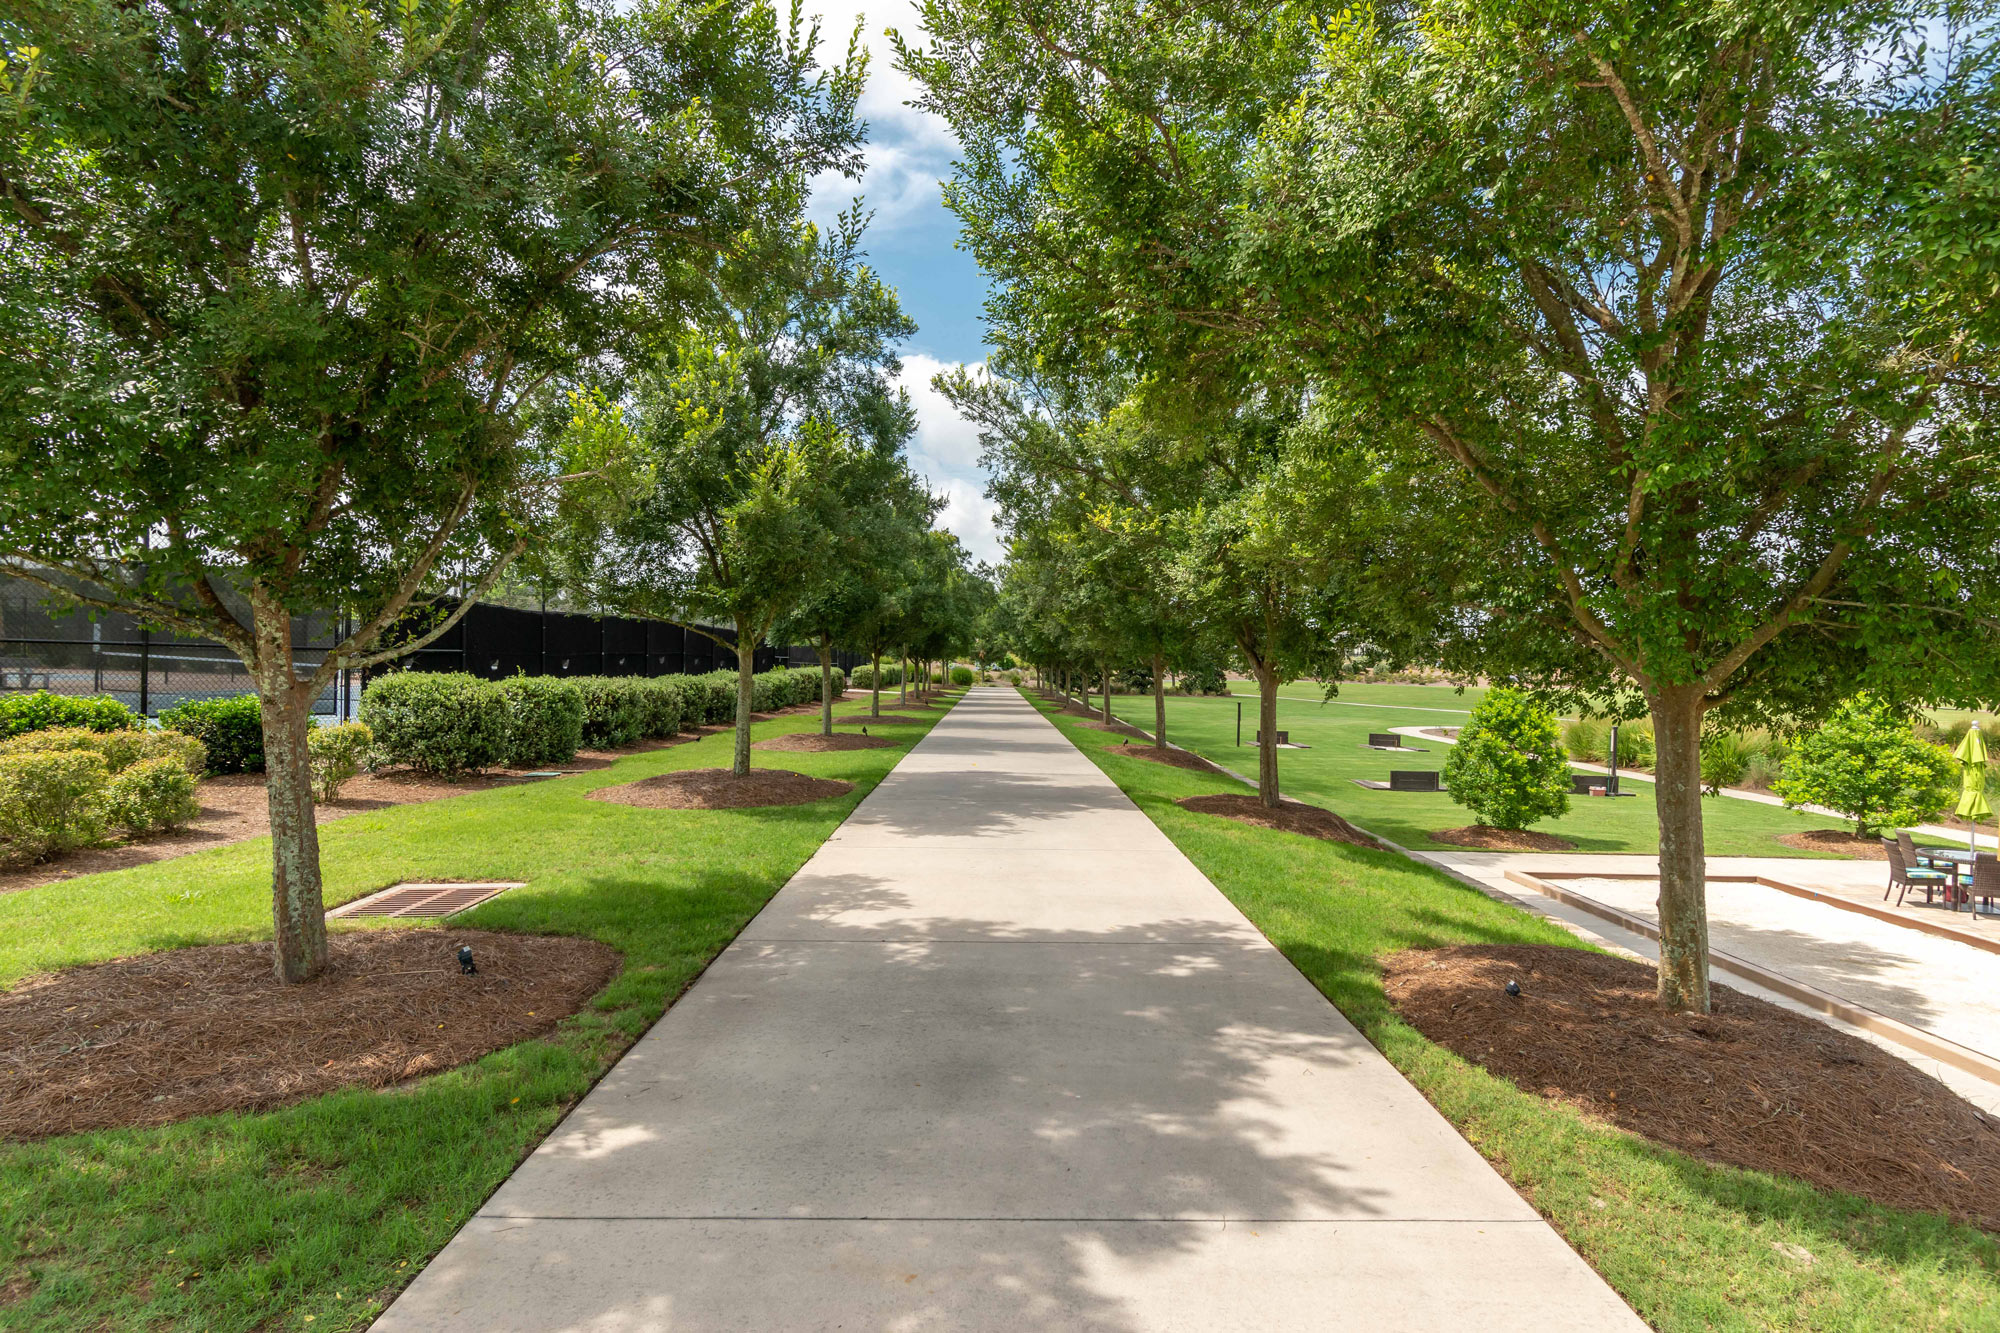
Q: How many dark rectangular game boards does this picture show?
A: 4